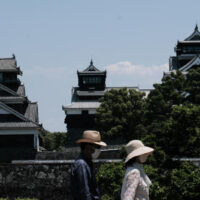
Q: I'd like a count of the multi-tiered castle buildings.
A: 3